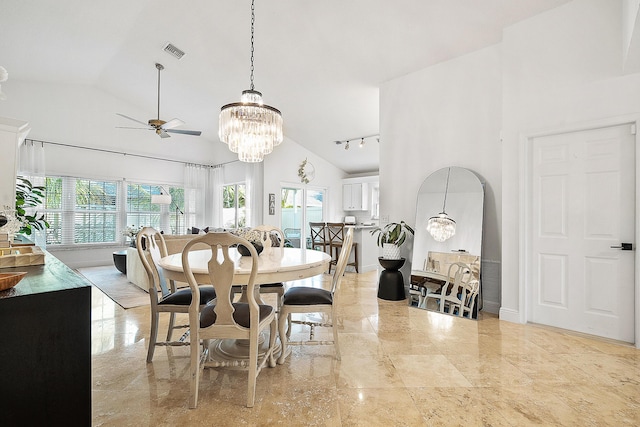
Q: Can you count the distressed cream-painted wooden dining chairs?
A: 4